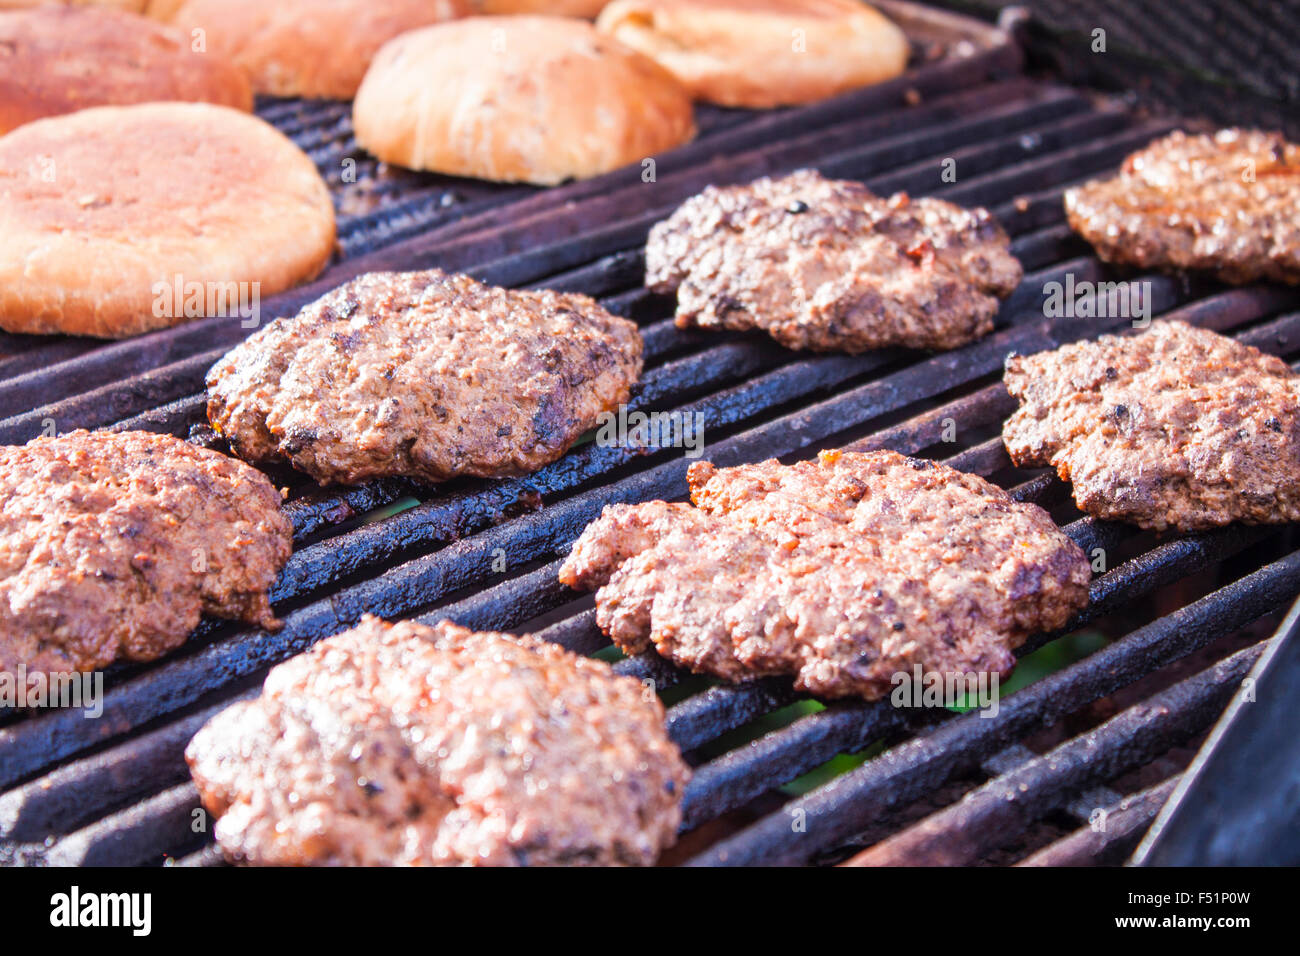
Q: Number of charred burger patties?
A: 7